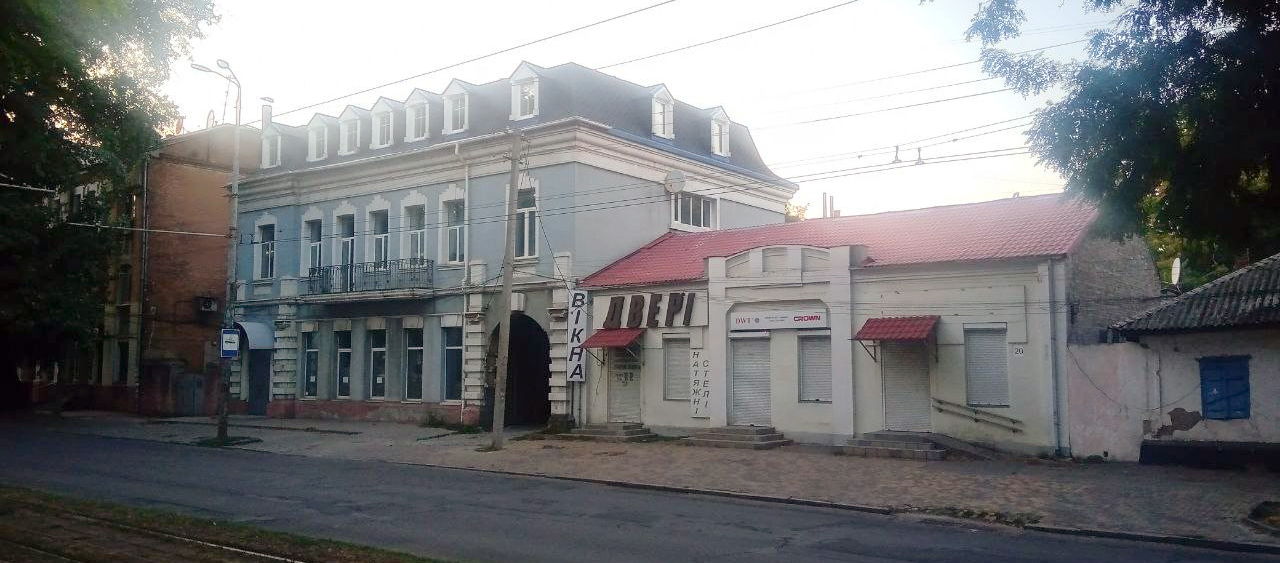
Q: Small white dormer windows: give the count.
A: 9